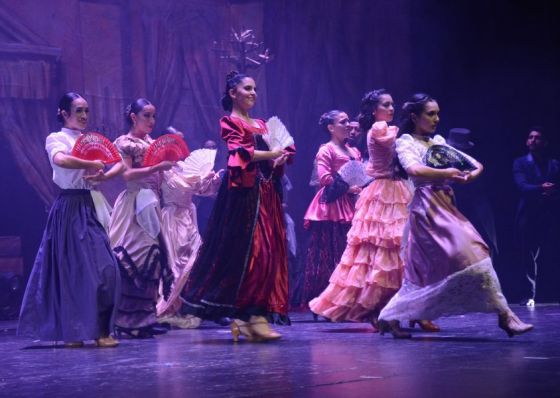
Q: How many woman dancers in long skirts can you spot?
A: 7